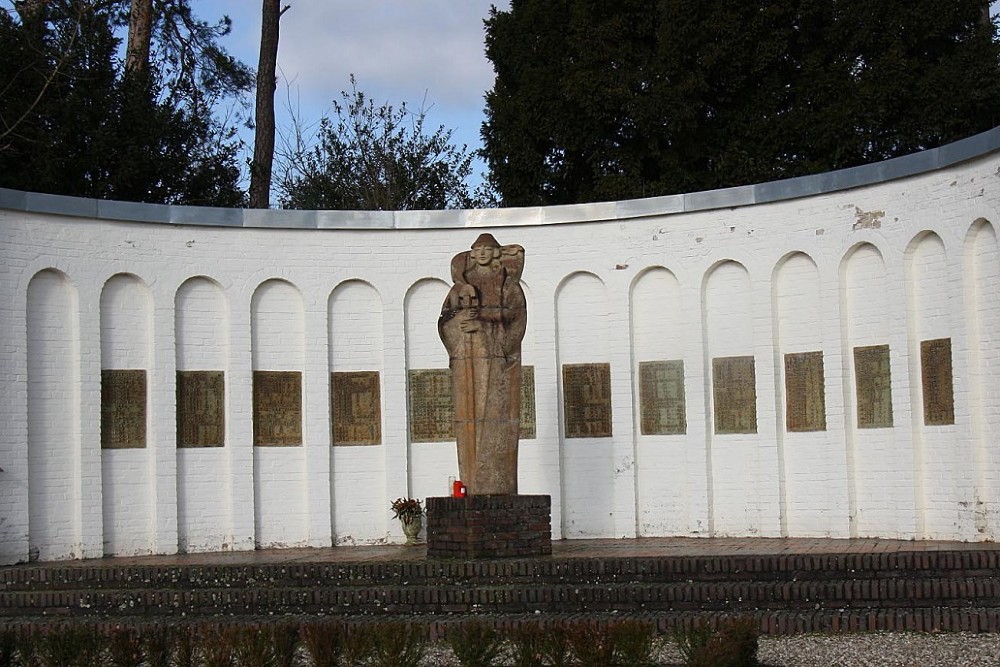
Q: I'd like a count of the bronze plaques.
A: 12